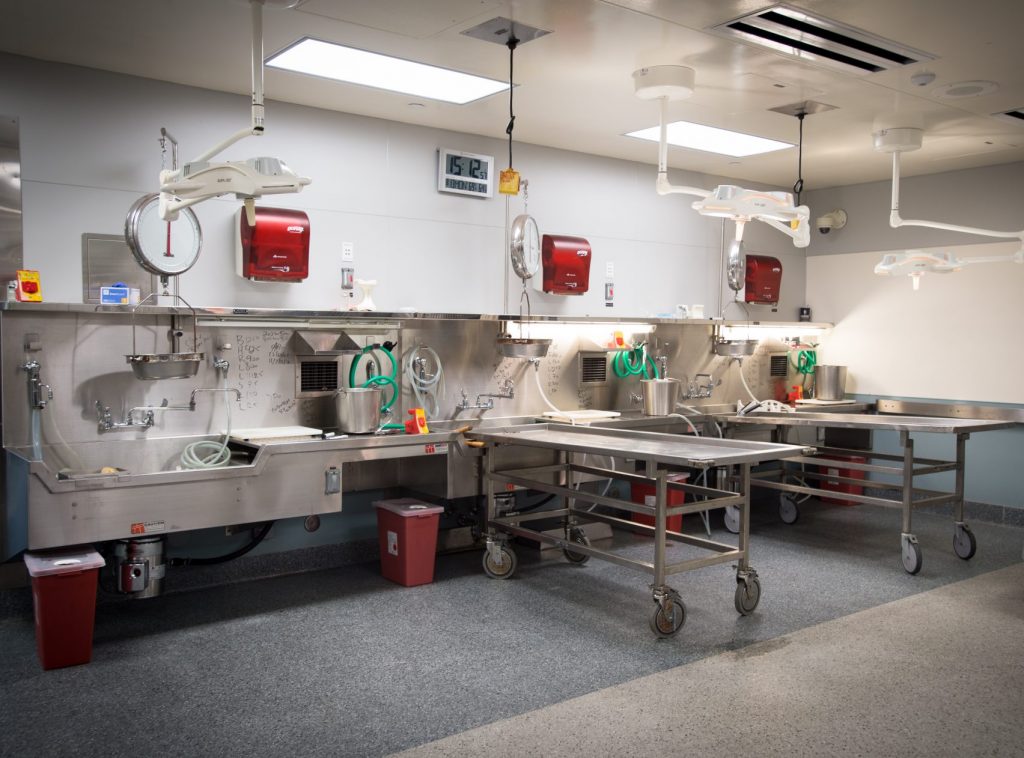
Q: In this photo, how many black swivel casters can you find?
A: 8